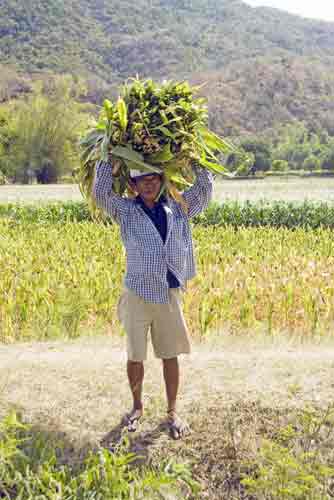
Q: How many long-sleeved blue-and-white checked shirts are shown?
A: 1